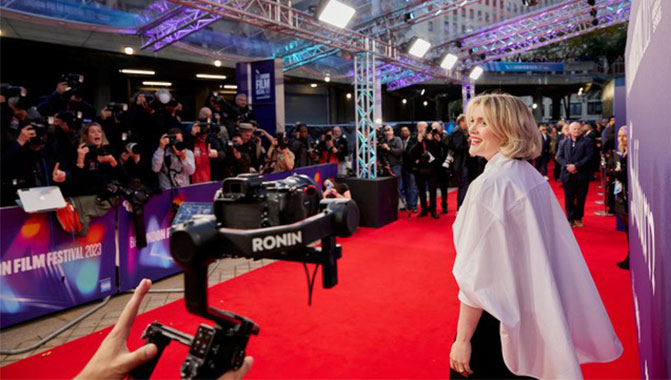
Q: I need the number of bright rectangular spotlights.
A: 4